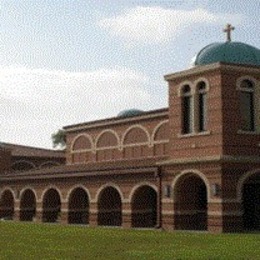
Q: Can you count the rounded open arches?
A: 8